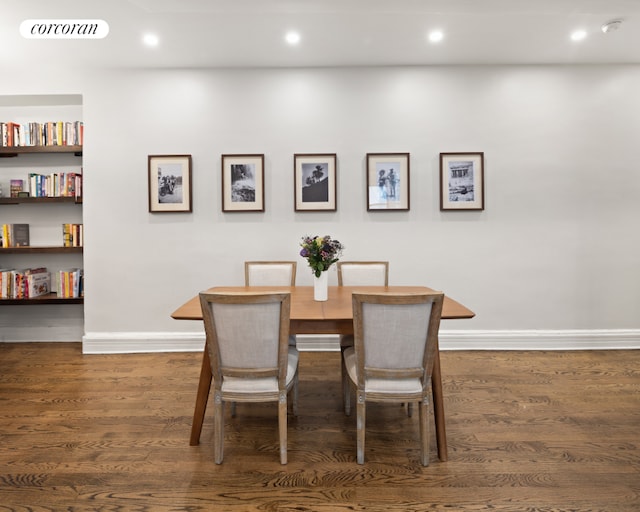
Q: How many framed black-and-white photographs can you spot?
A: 5